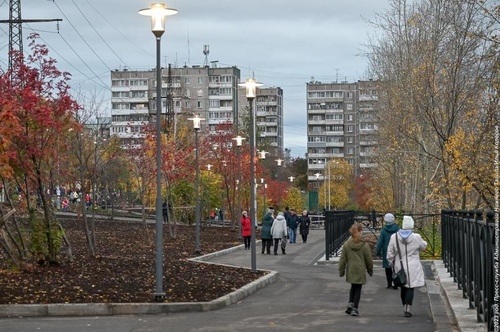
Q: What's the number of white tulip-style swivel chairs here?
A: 0